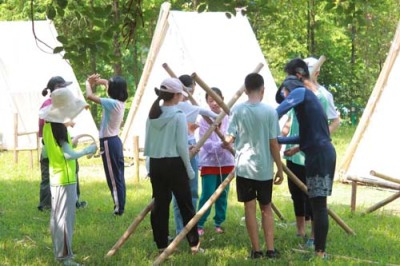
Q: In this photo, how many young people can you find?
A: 10